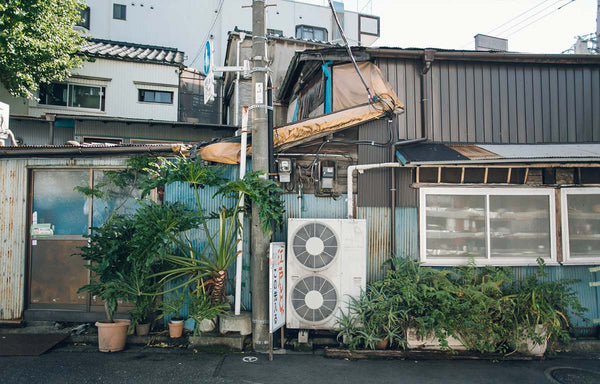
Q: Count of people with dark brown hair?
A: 0